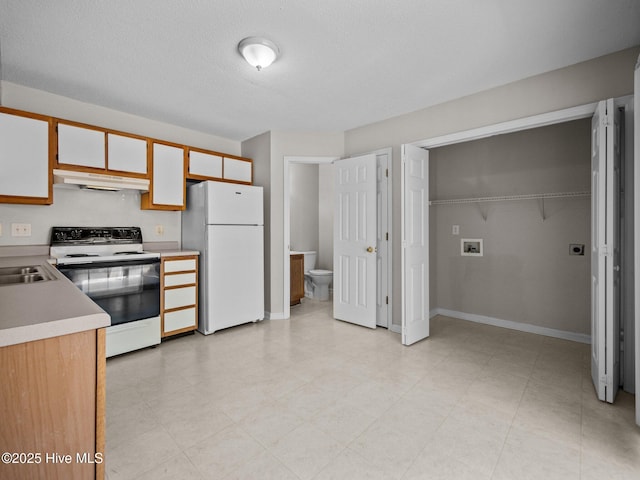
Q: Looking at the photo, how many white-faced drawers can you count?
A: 4